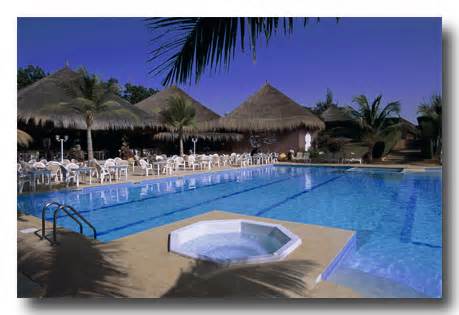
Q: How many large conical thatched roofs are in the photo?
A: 3